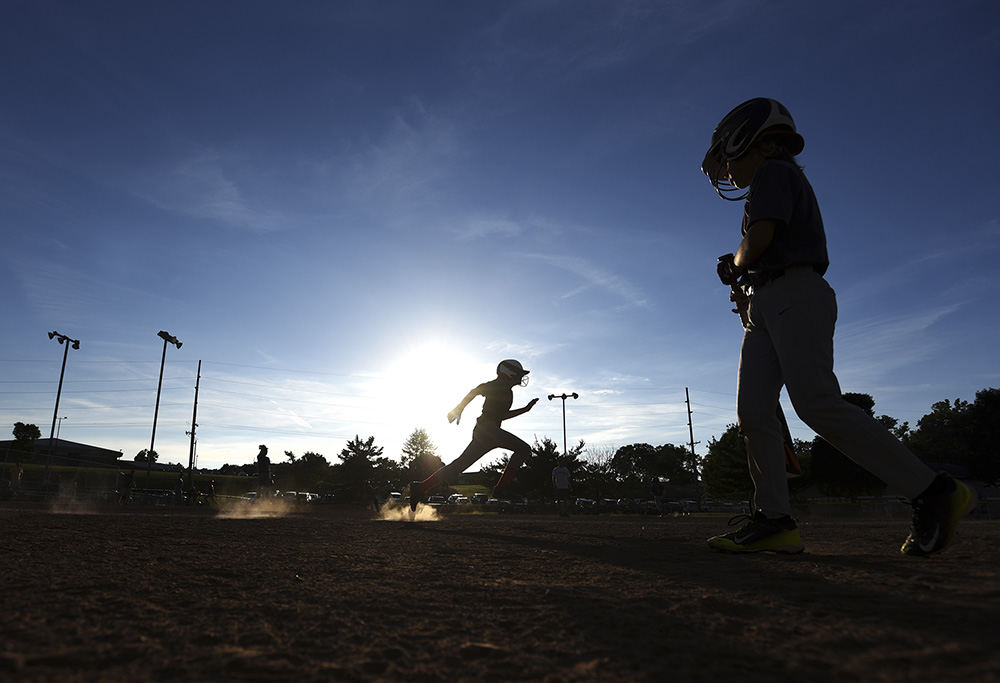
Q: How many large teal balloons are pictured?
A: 0